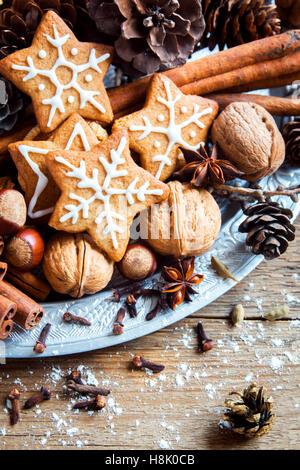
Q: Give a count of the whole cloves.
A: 14